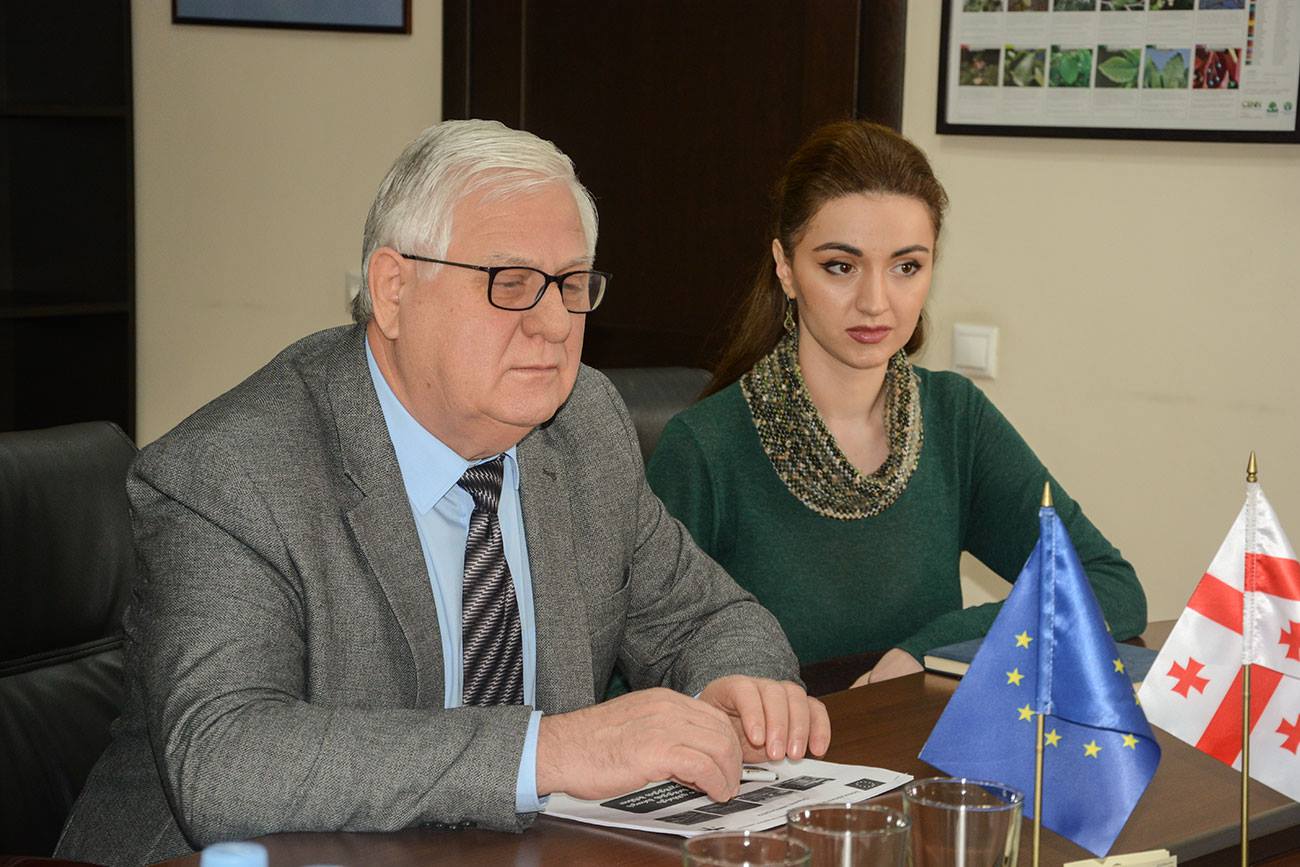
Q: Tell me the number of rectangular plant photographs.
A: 12